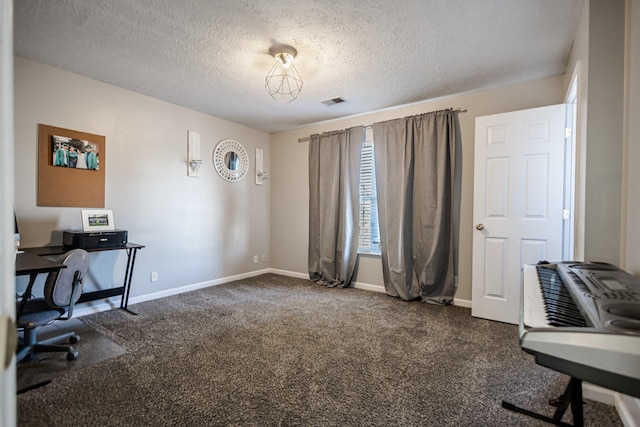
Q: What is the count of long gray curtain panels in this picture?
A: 2